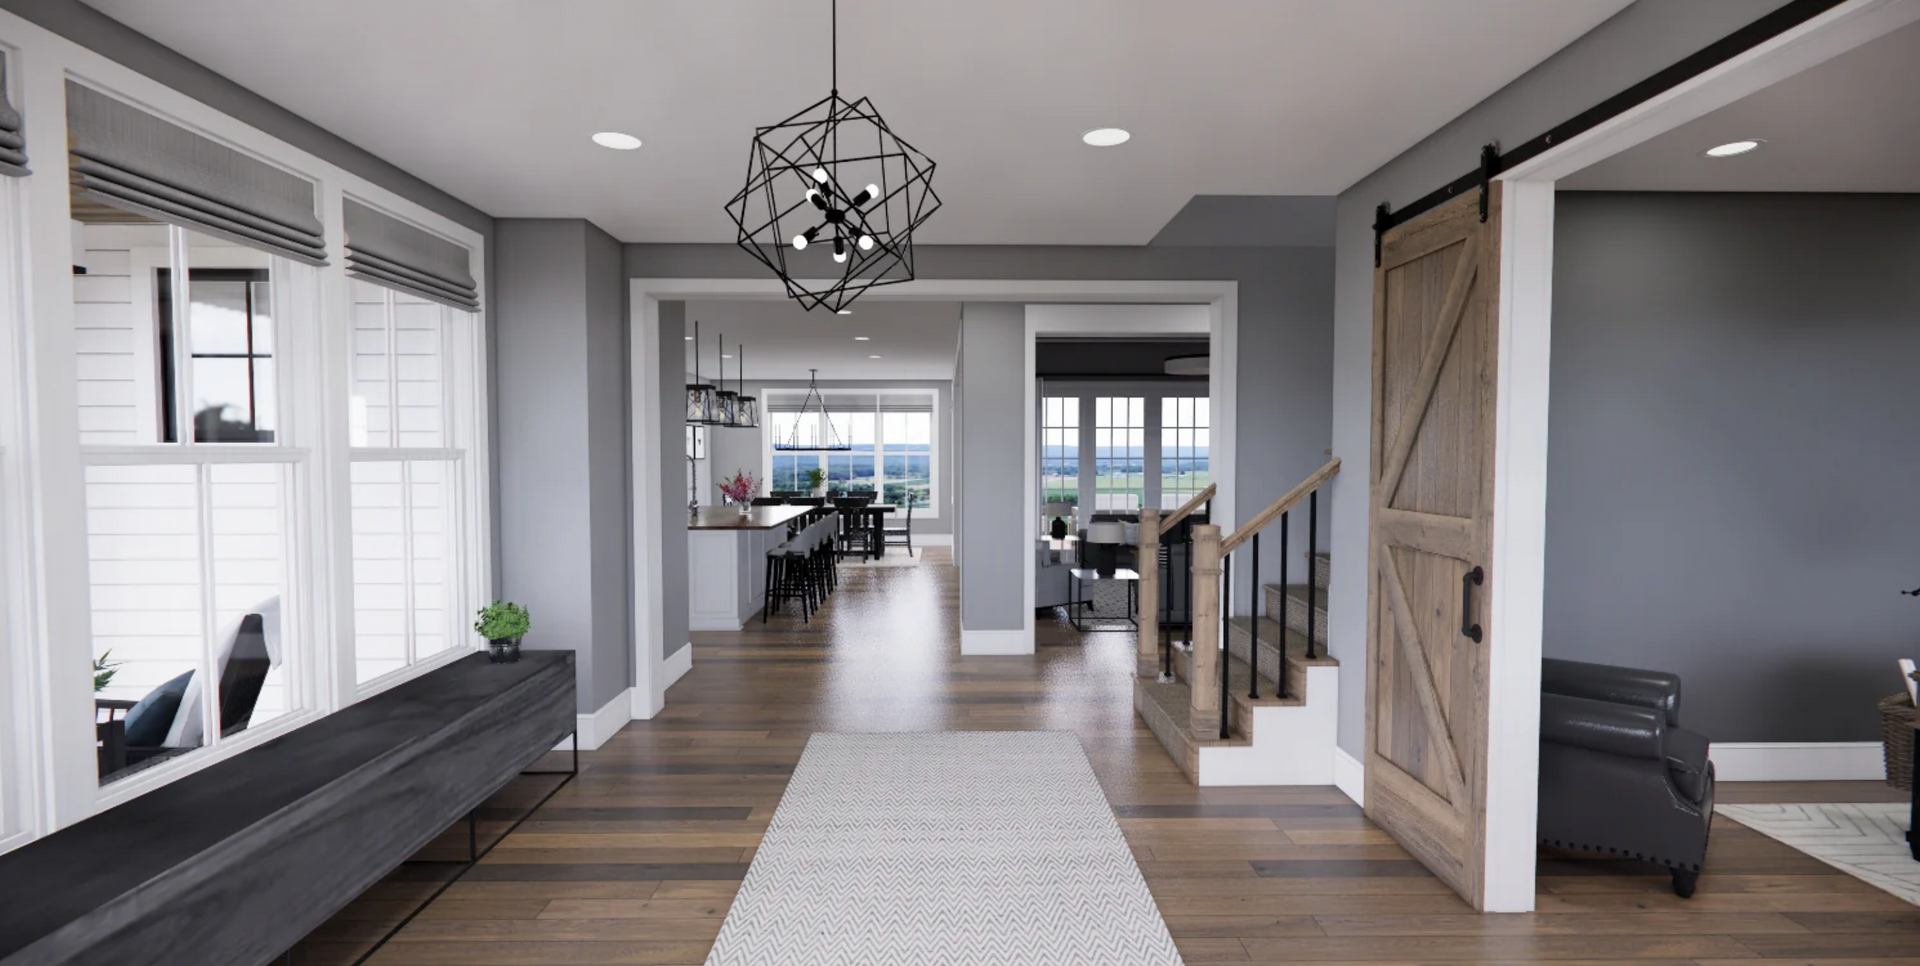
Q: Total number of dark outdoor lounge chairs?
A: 1